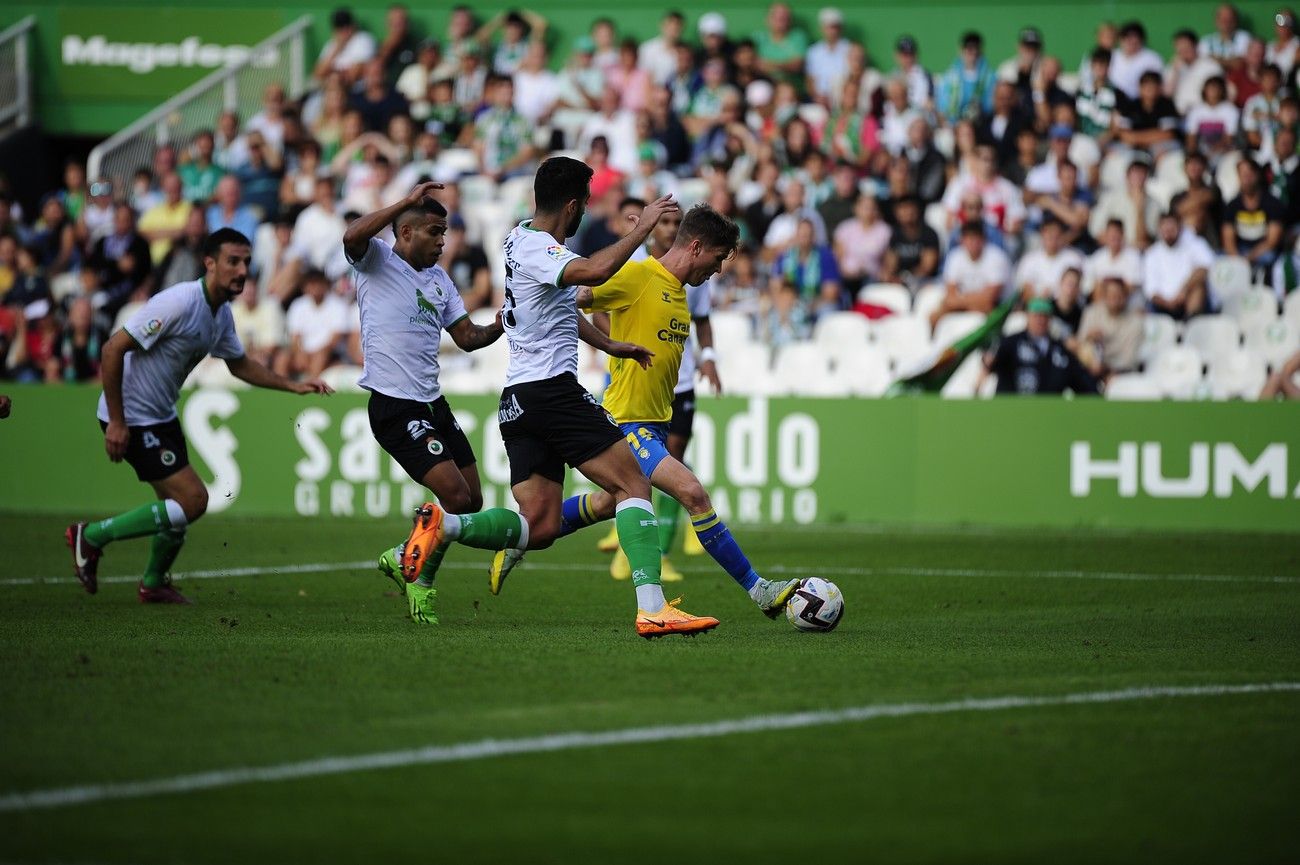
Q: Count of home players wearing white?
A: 4